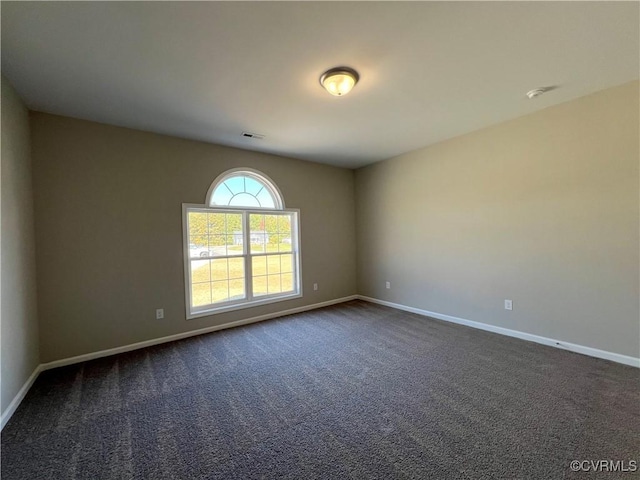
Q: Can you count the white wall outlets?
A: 4